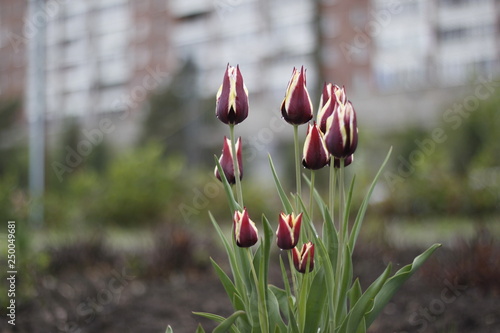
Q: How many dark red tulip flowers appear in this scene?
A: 10